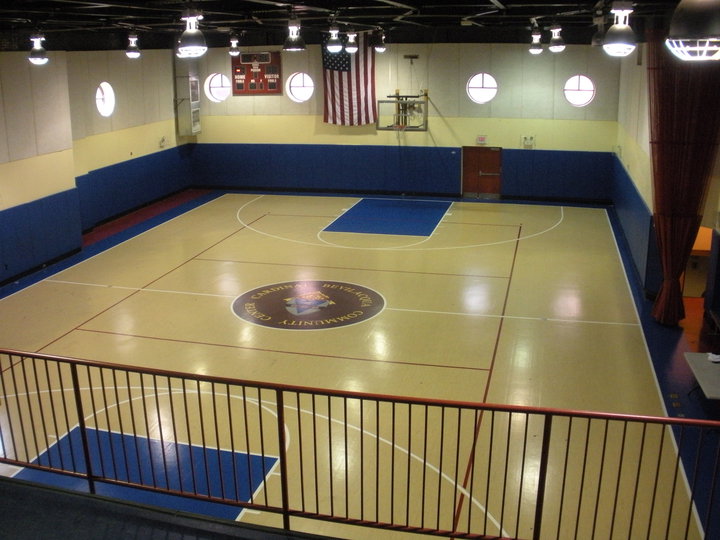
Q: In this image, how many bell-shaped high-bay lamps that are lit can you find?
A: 12